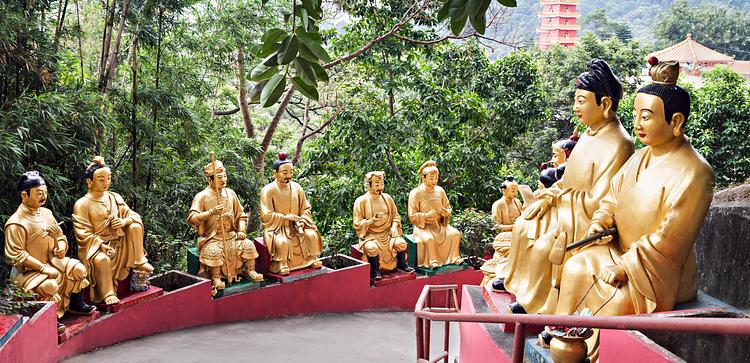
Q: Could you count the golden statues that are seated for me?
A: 11